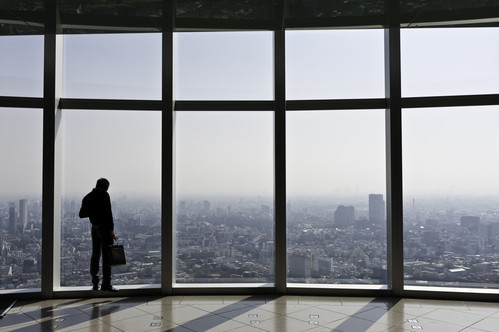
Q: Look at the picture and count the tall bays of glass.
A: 5